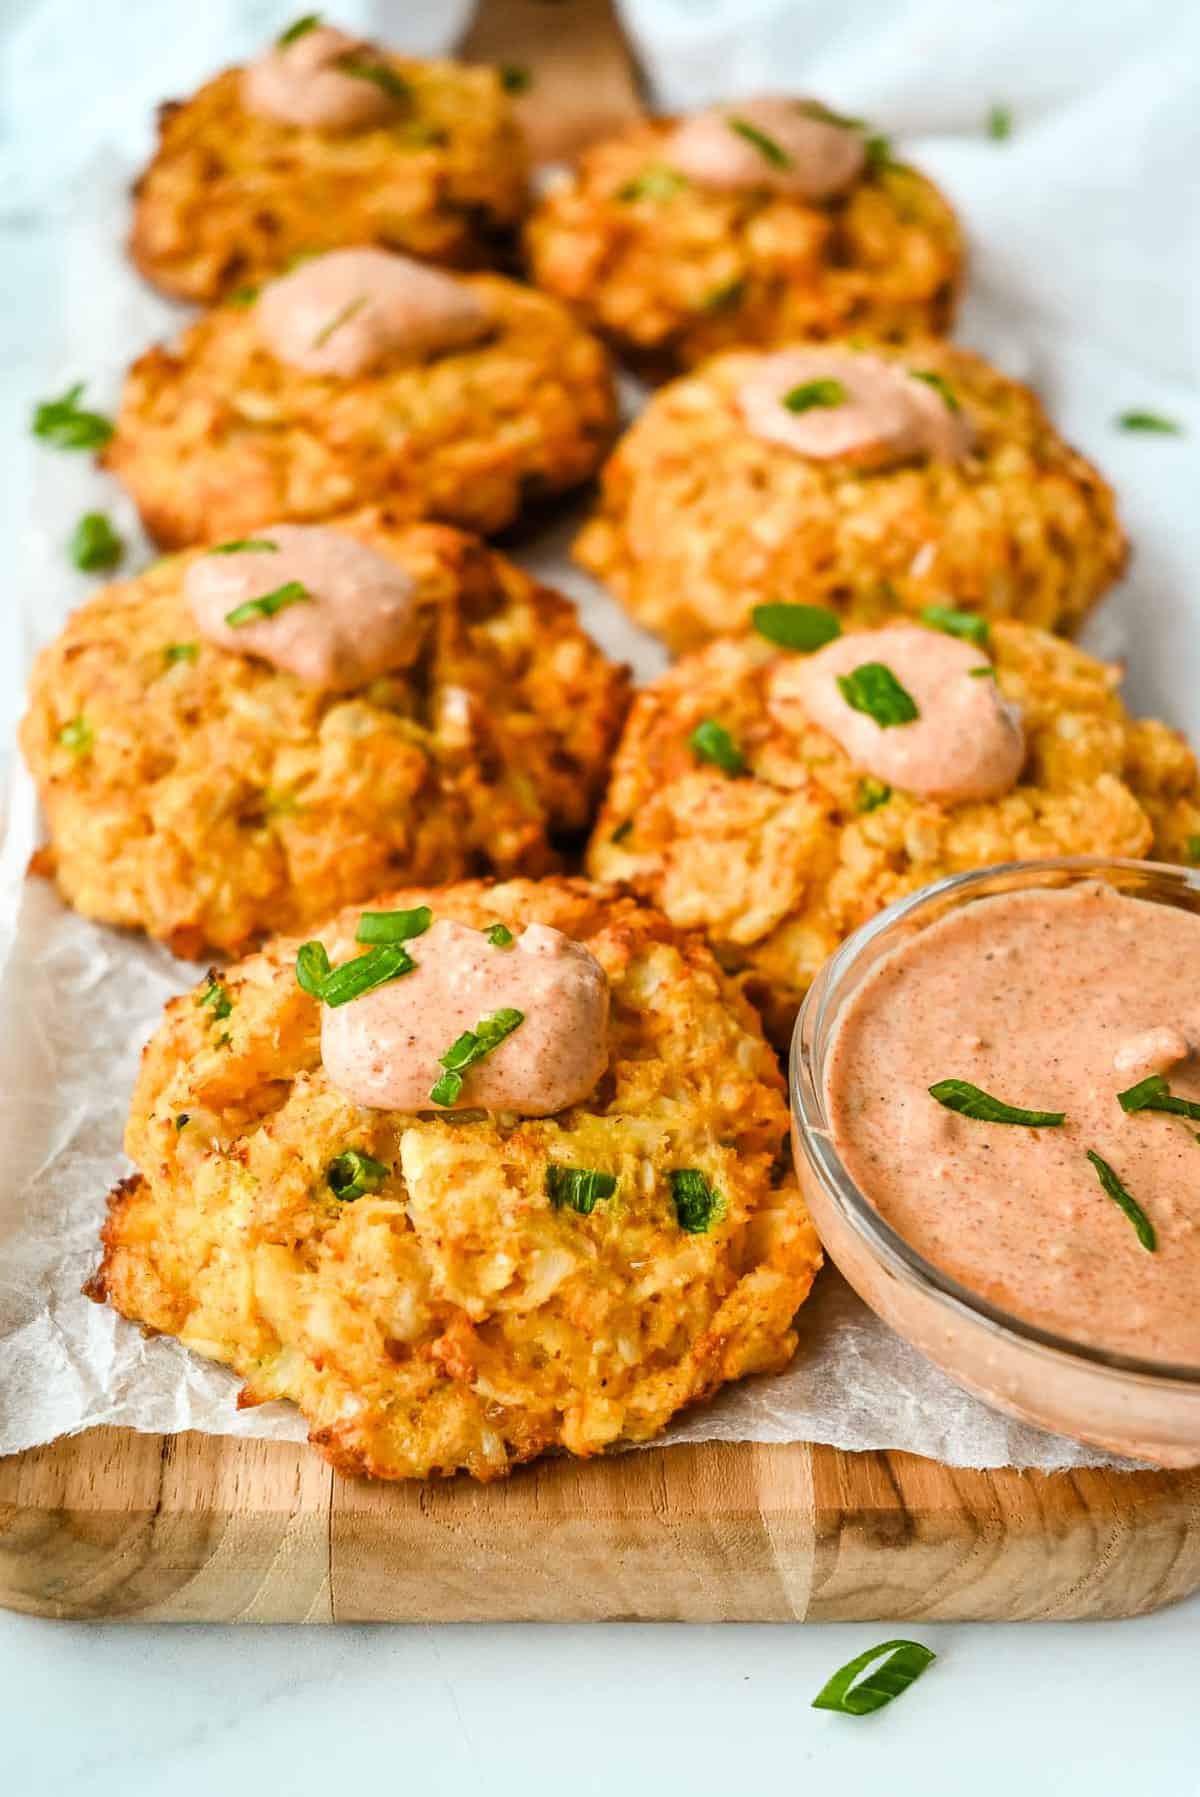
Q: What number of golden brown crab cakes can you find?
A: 7